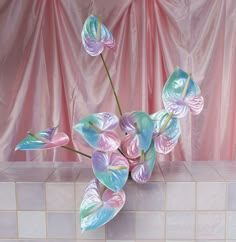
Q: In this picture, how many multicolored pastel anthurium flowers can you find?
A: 9